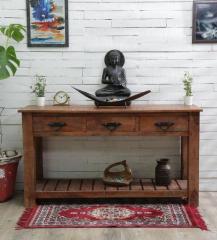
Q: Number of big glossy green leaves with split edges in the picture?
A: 2